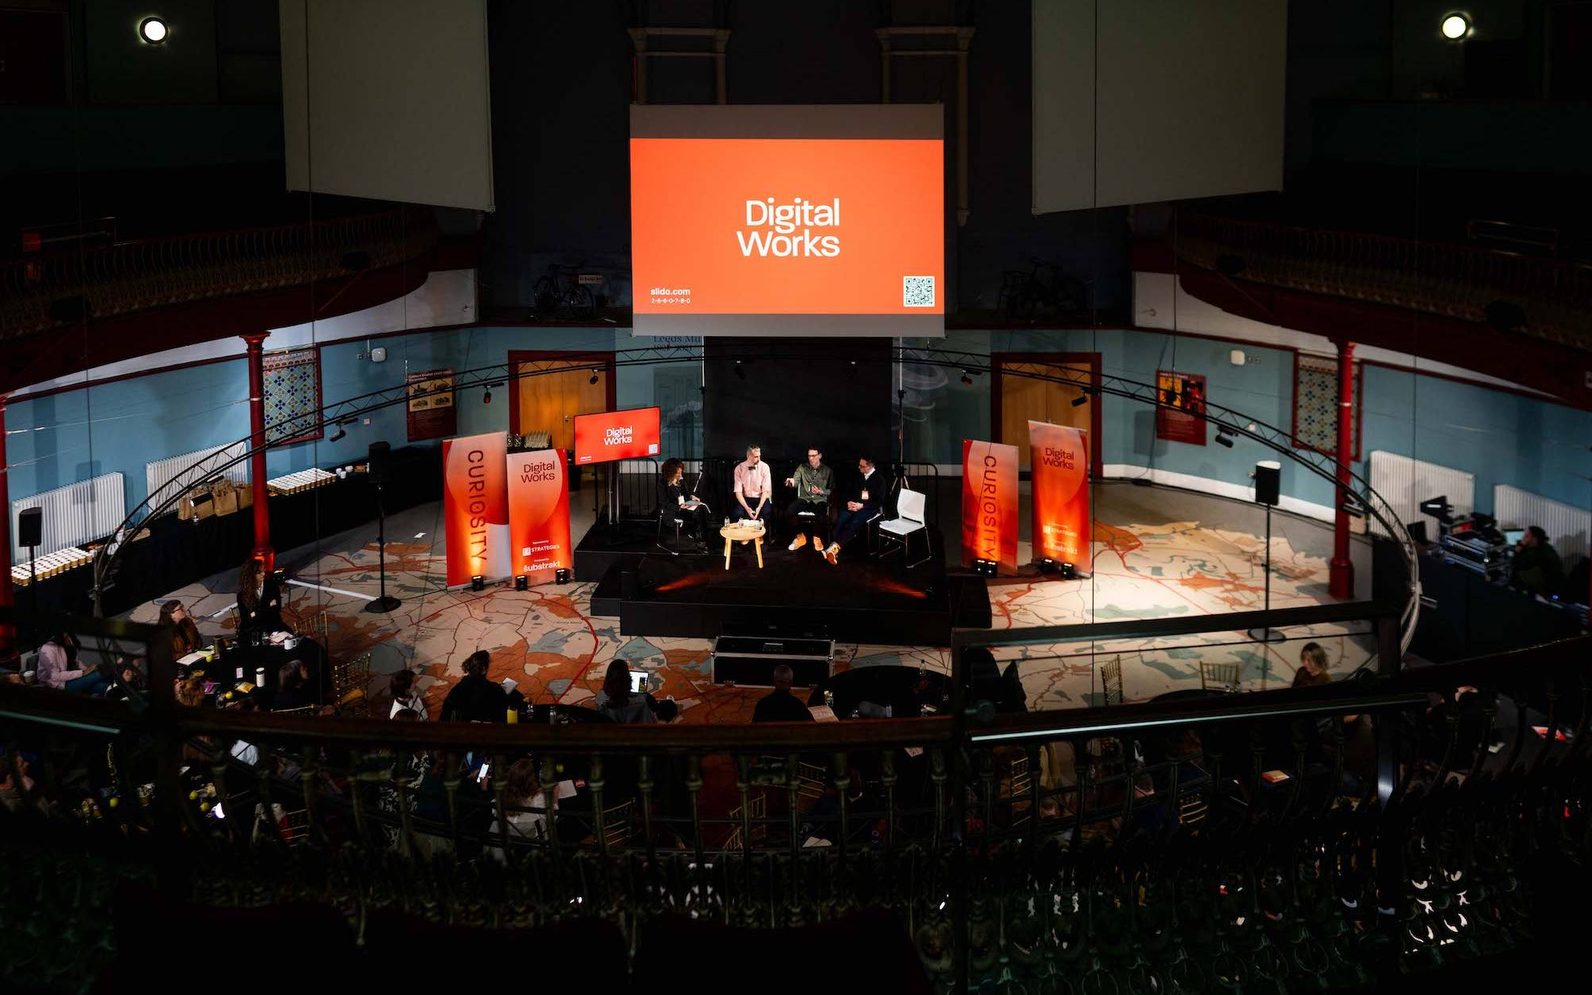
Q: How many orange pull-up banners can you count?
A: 4